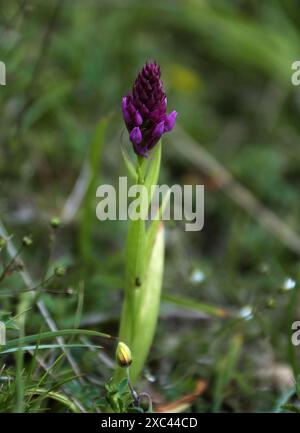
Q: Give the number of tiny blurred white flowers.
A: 3